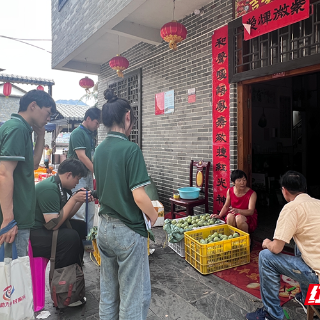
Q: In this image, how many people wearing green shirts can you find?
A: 4